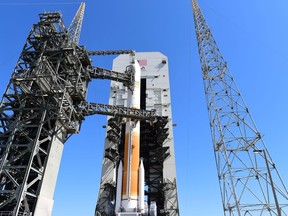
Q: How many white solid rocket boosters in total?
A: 2